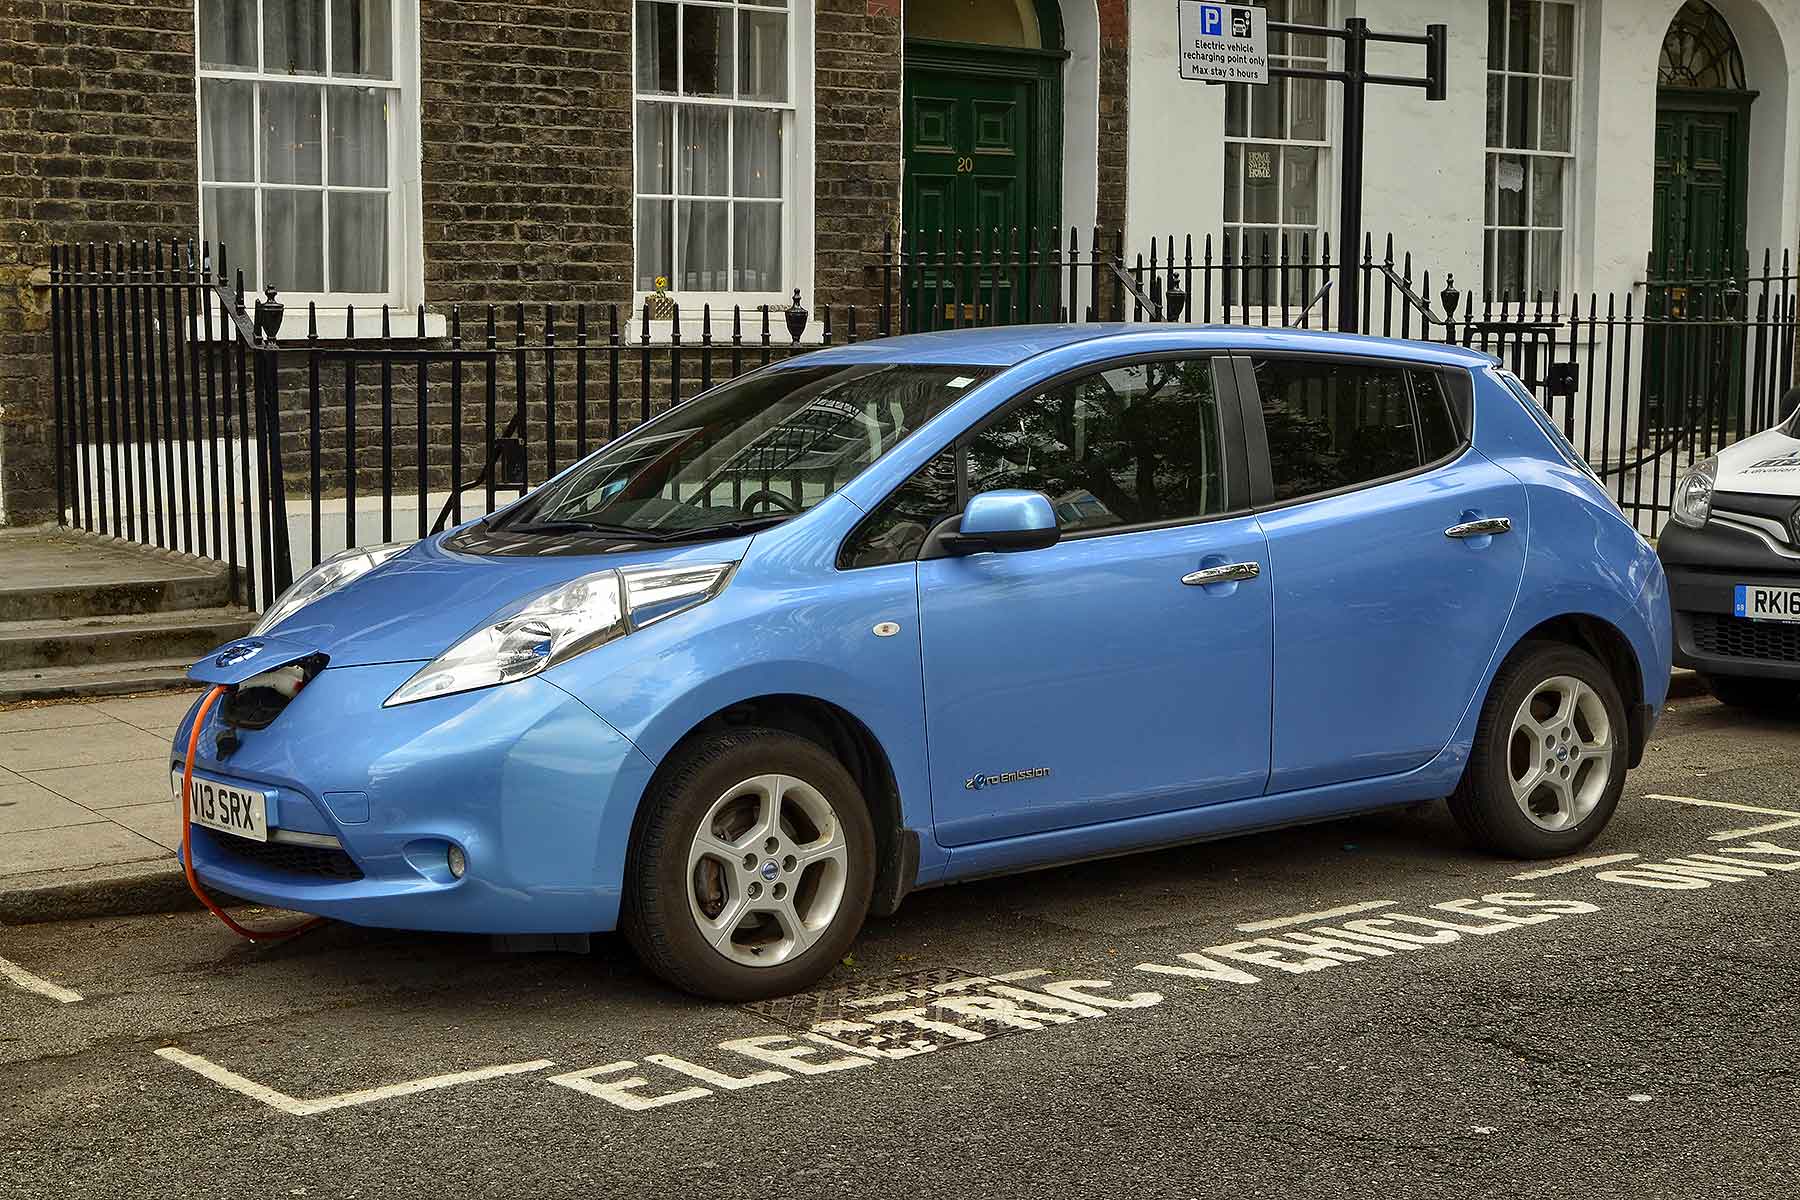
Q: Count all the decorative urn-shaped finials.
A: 5